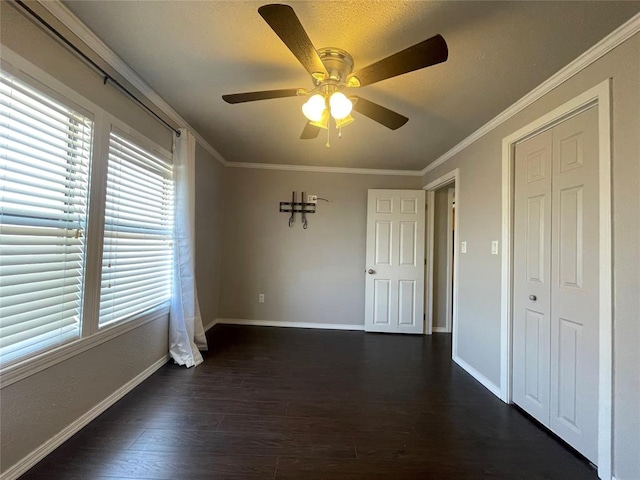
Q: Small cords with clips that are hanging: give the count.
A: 2